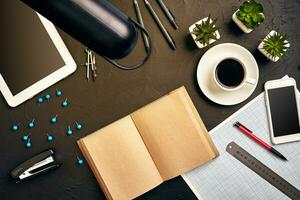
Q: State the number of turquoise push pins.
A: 13